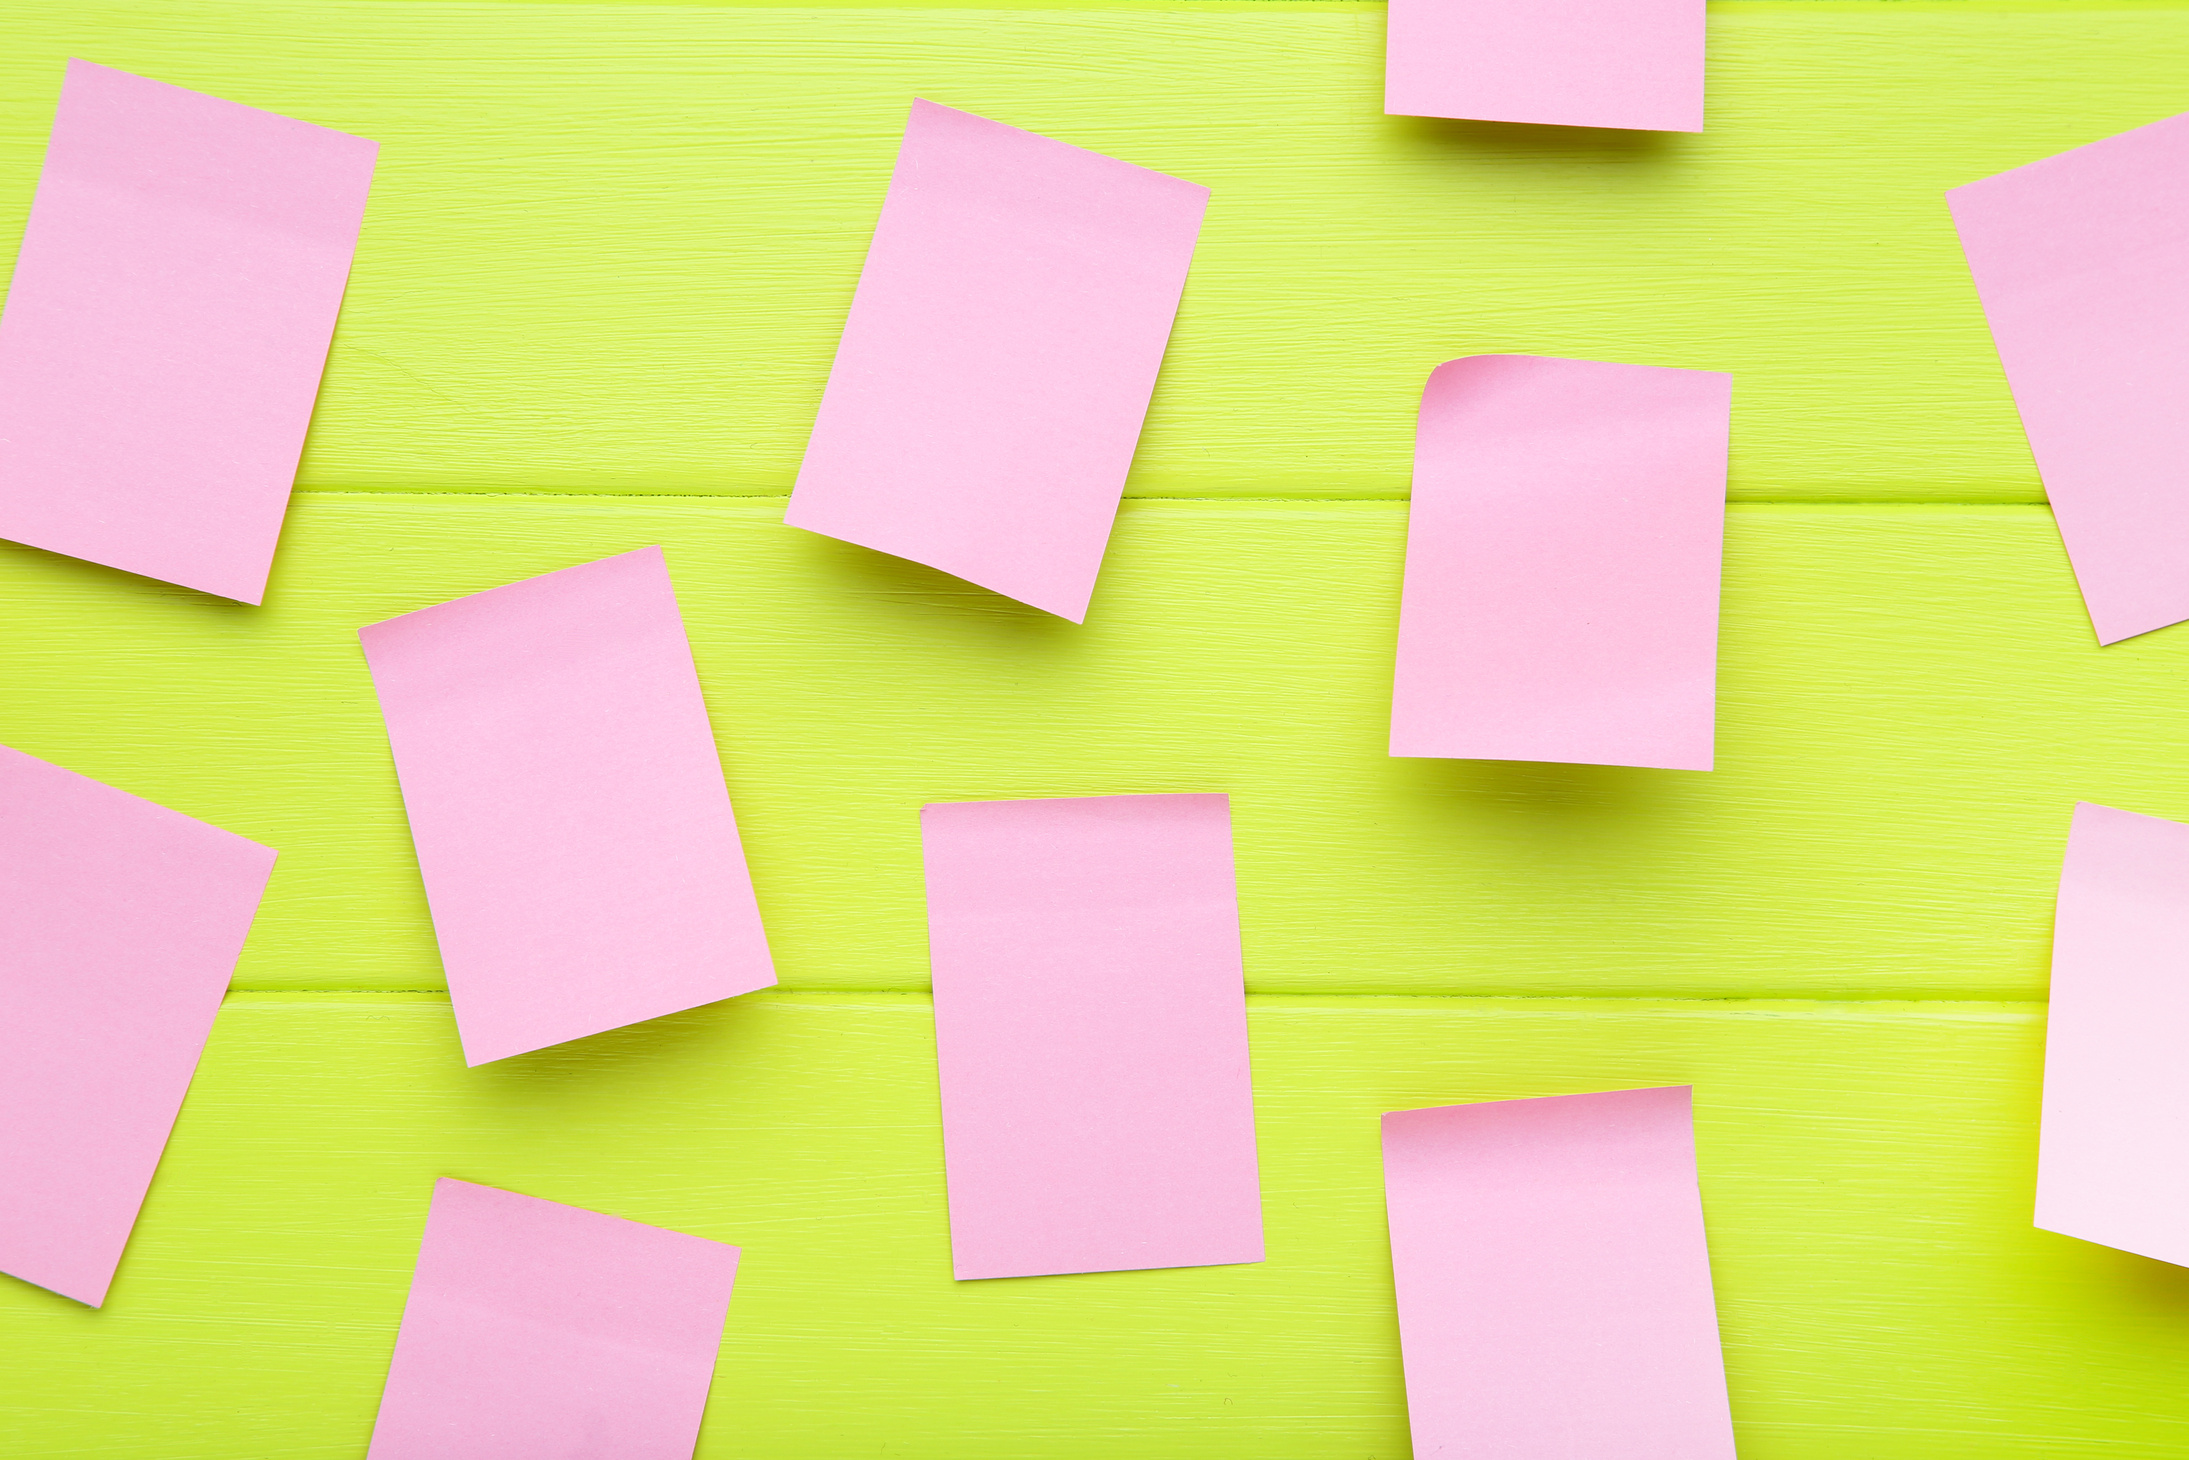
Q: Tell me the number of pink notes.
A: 11